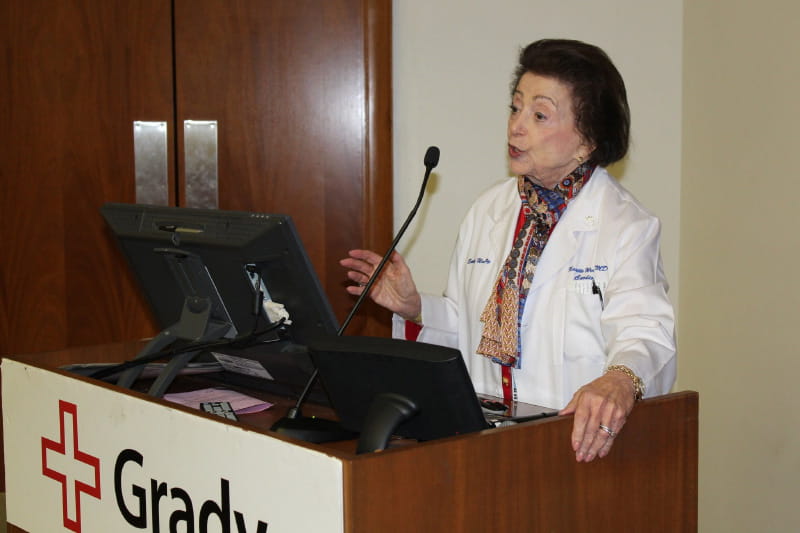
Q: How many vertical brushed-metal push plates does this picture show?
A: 2